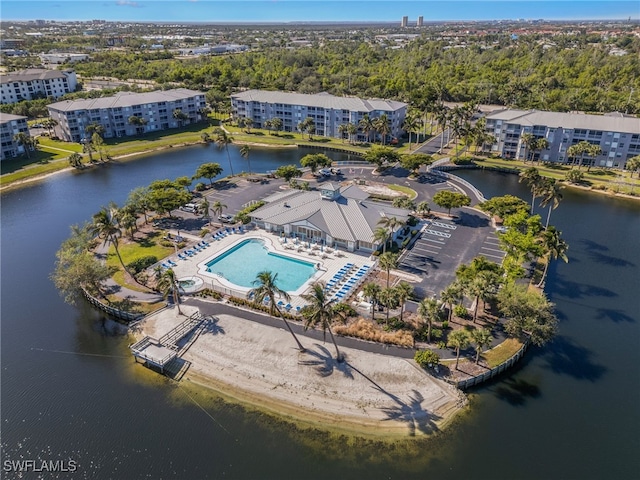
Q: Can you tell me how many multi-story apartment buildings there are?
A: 5